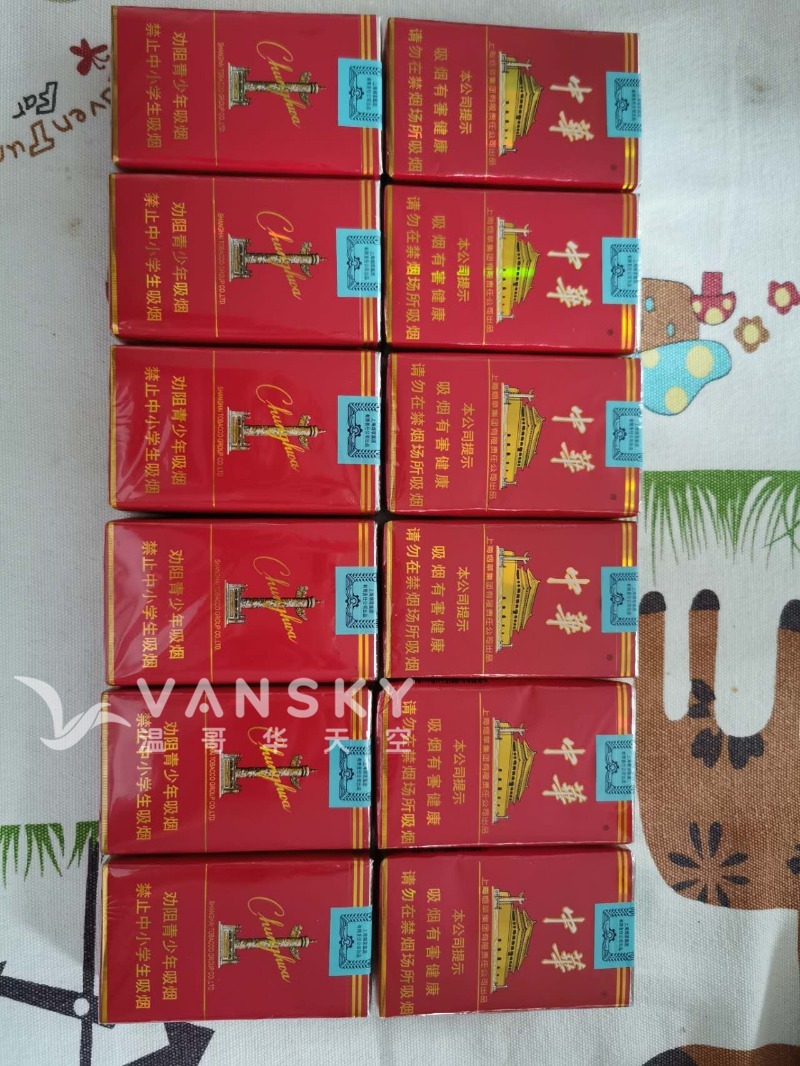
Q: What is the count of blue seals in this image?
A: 12